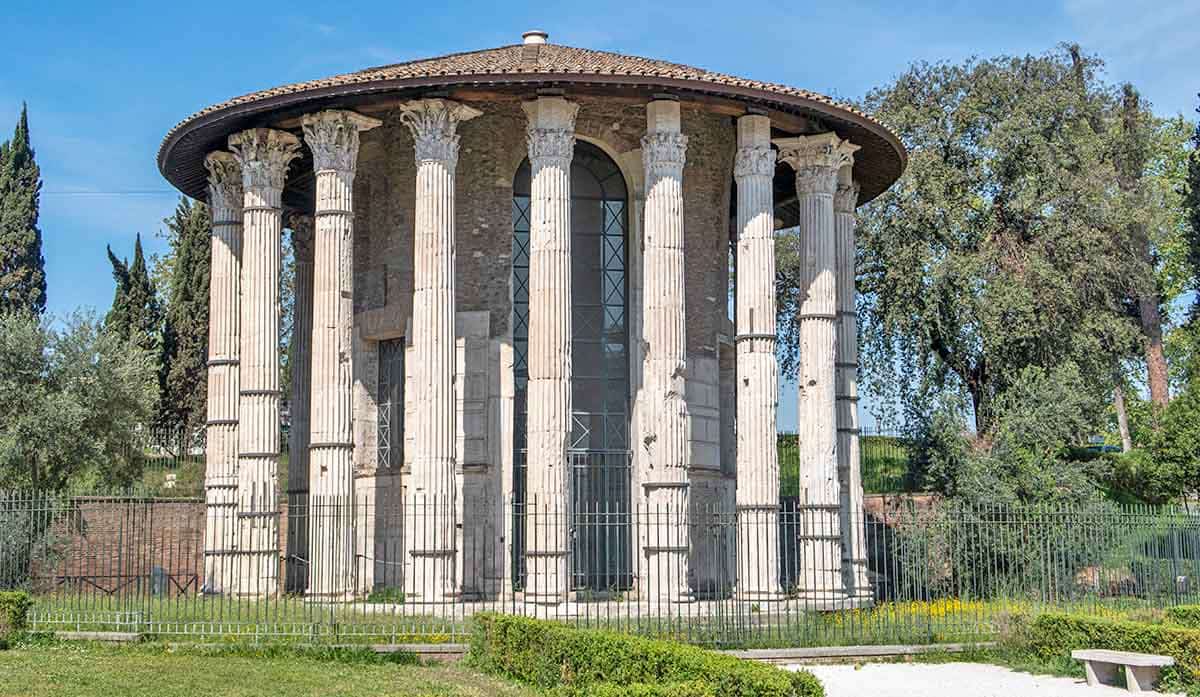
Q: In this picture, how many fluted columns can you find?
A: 10